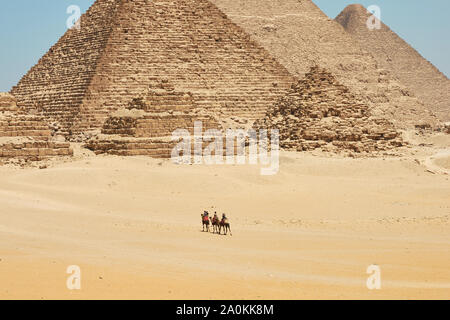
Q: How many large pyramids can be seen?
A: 3